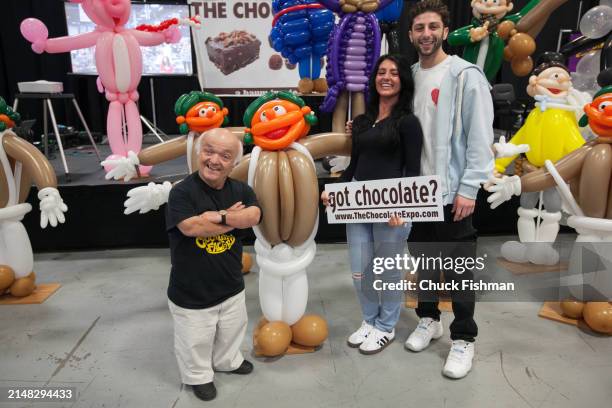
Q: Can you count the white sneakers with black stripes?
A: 2